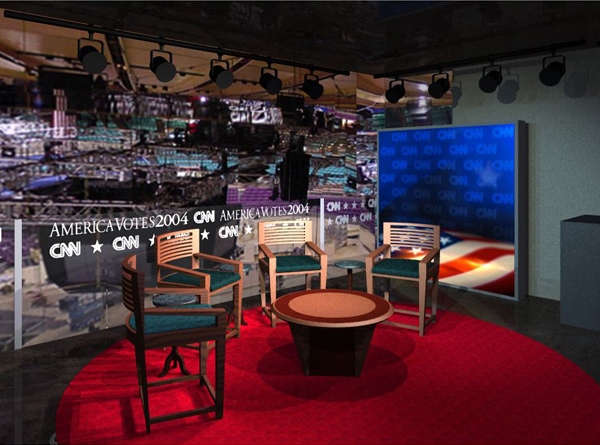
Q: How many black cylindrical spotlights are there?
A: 9